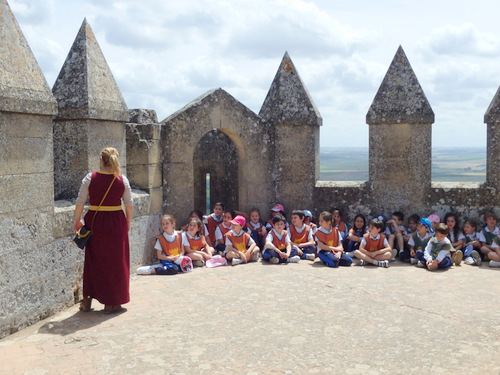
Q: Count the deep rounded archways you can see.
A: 1